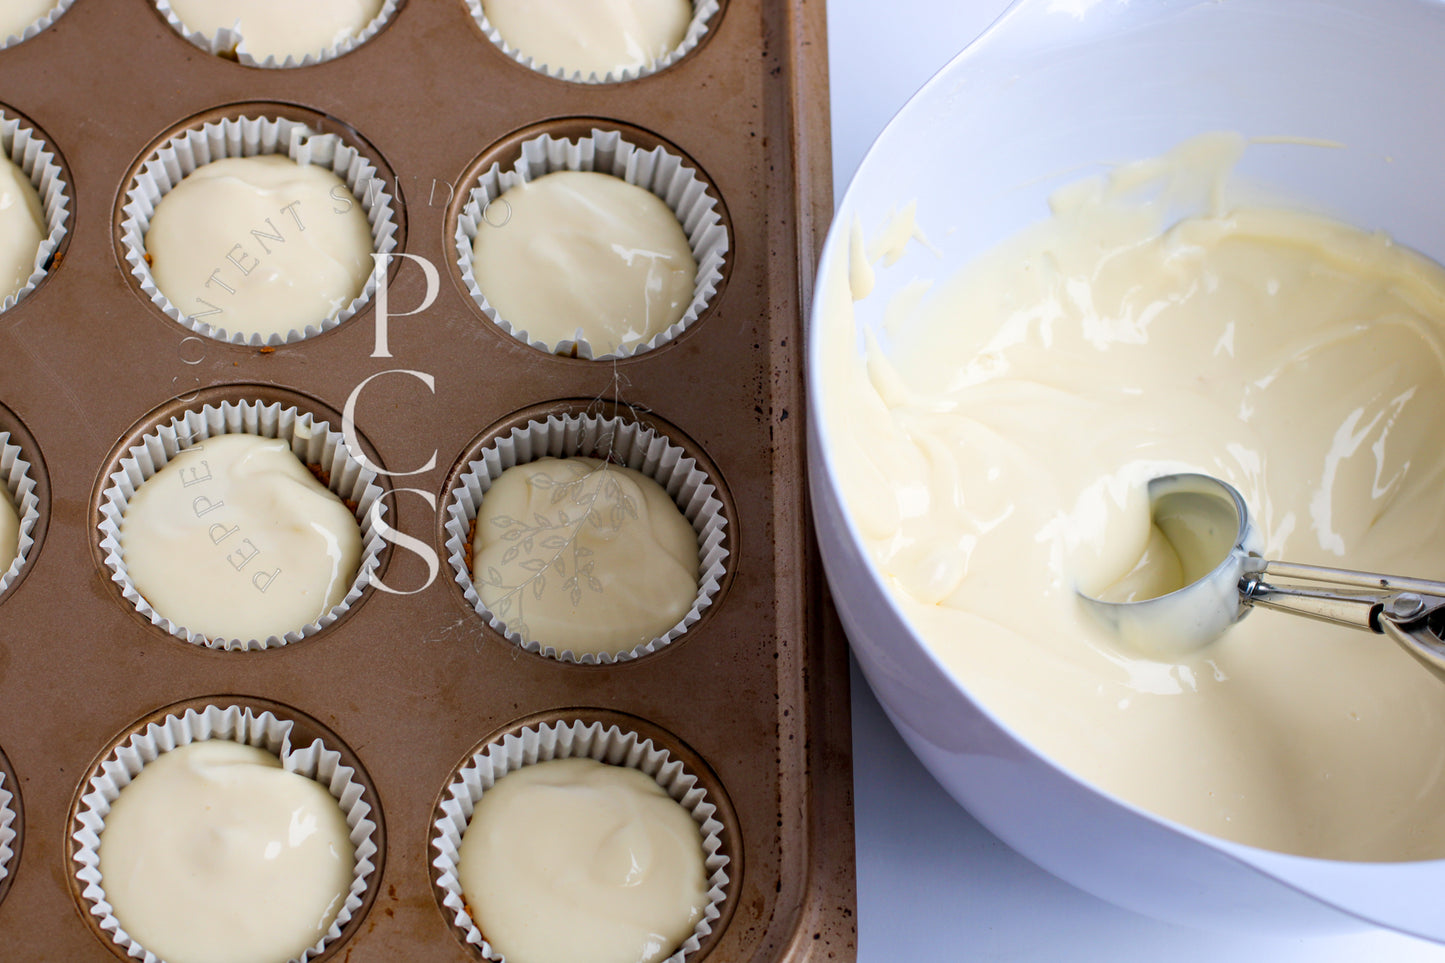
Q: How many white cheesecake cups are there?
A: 12